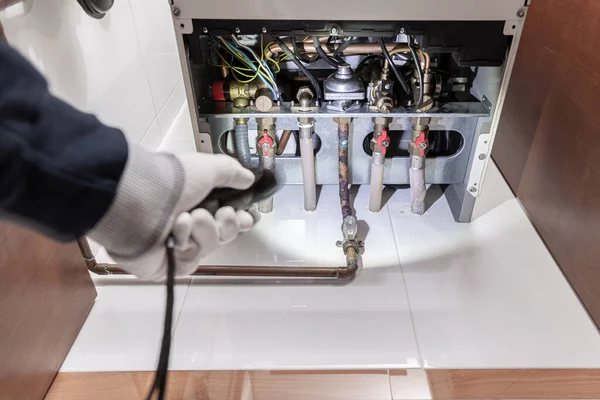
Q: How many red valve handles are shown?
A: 3